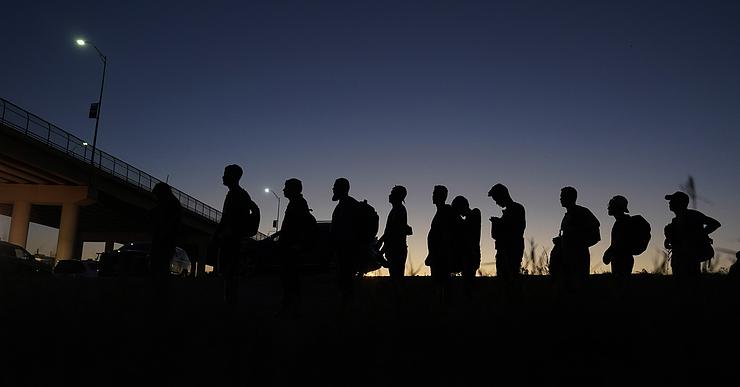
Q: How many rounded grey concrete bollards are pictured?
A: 0